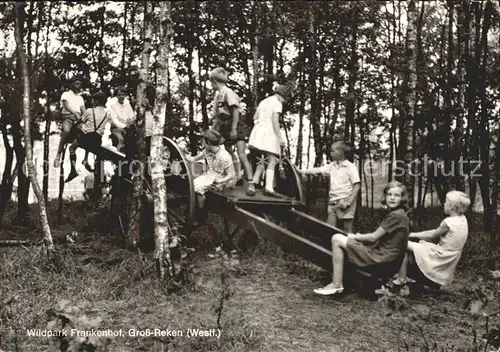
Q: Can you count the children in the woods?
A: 9